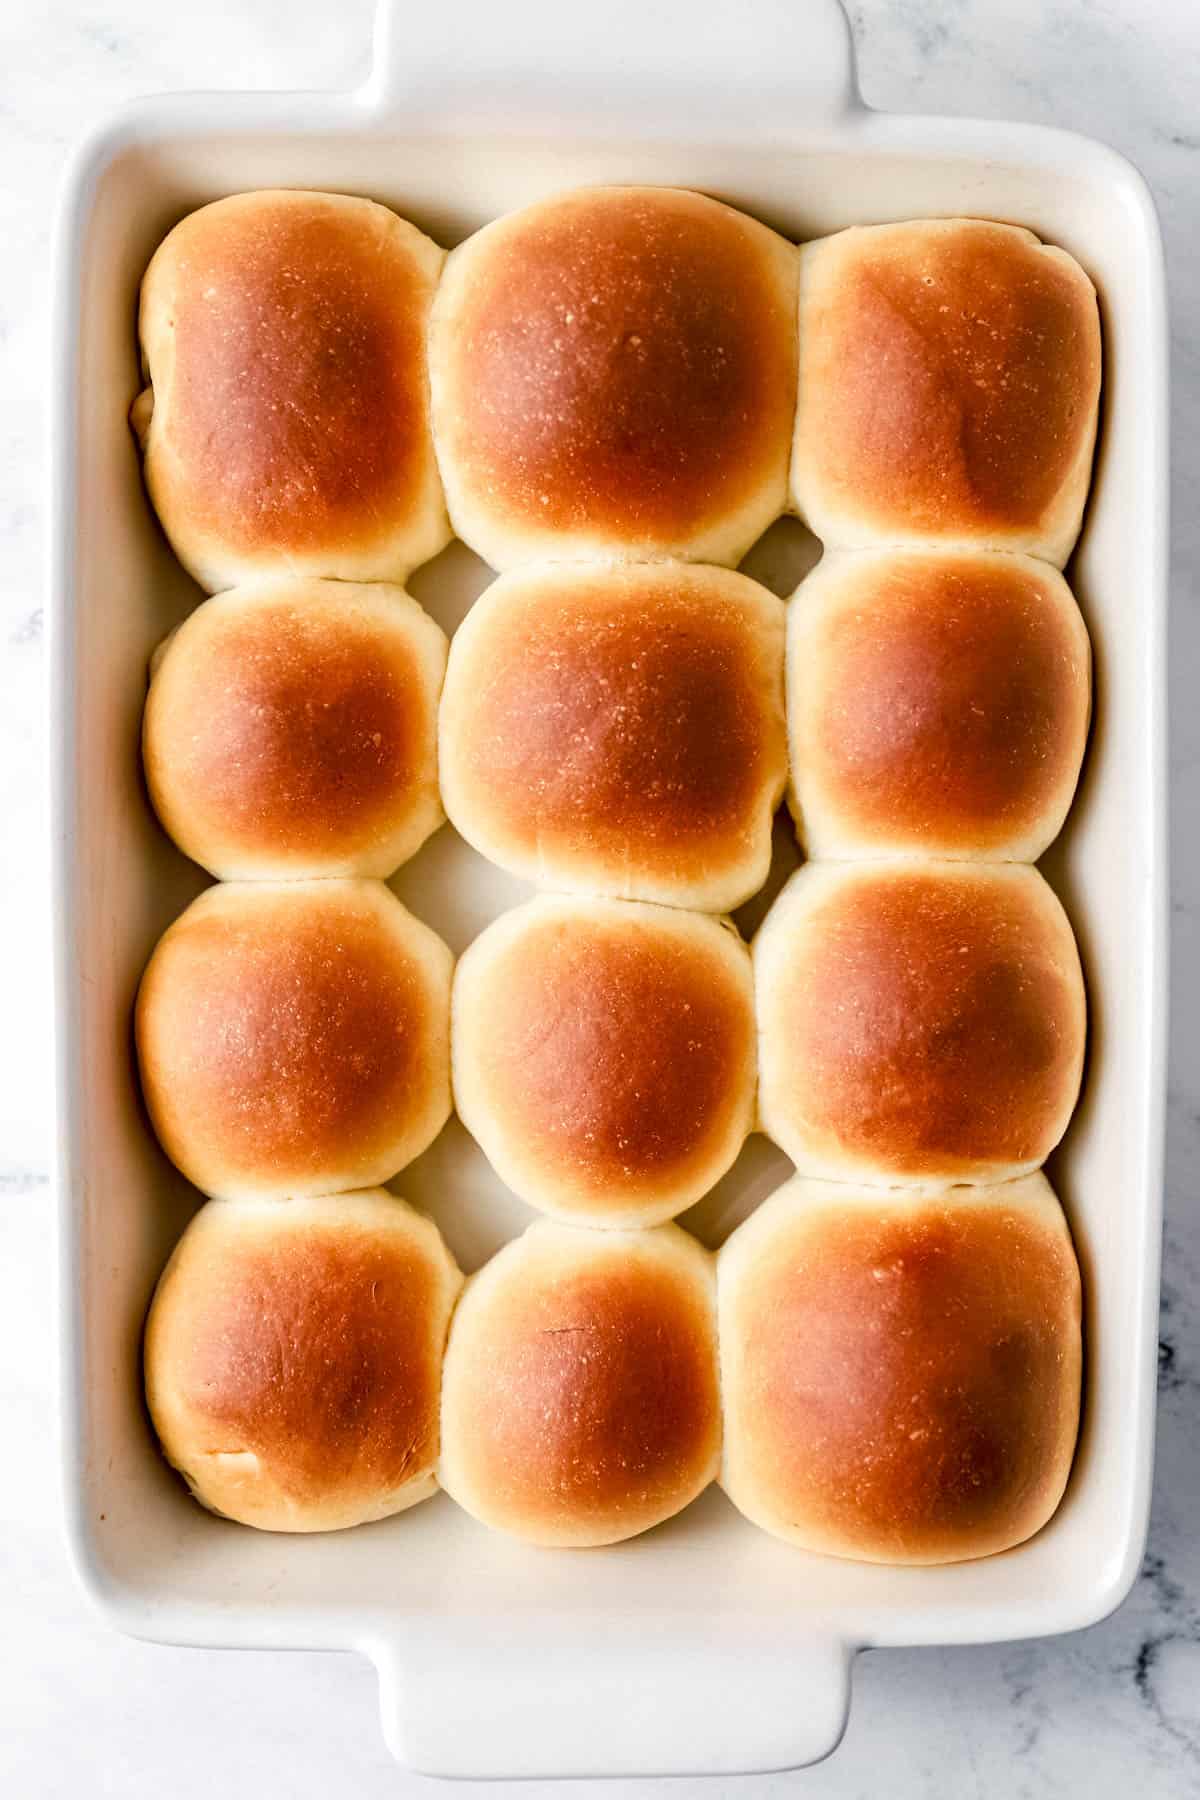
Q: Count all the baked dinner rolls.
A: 12